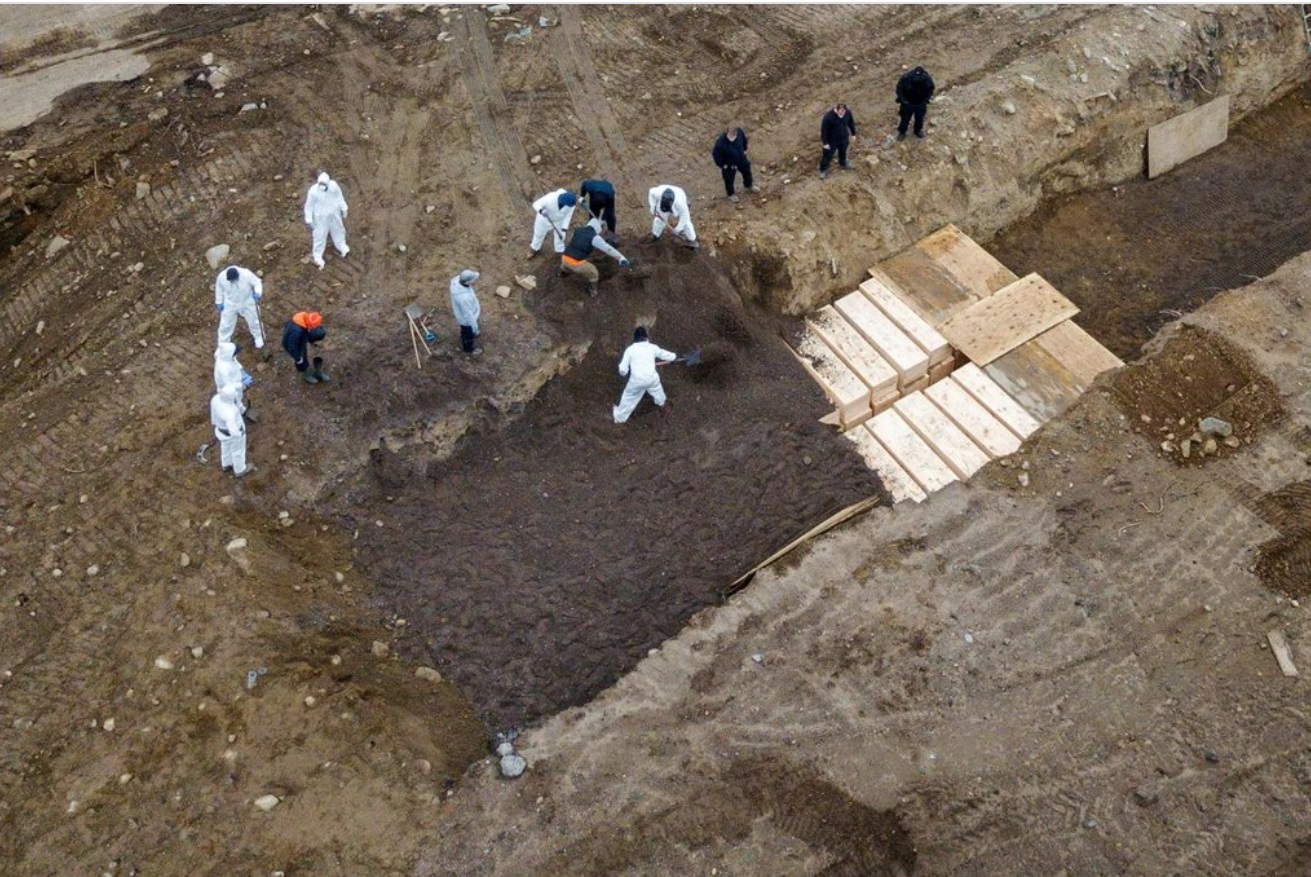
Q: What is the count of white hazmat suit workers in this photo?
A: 7